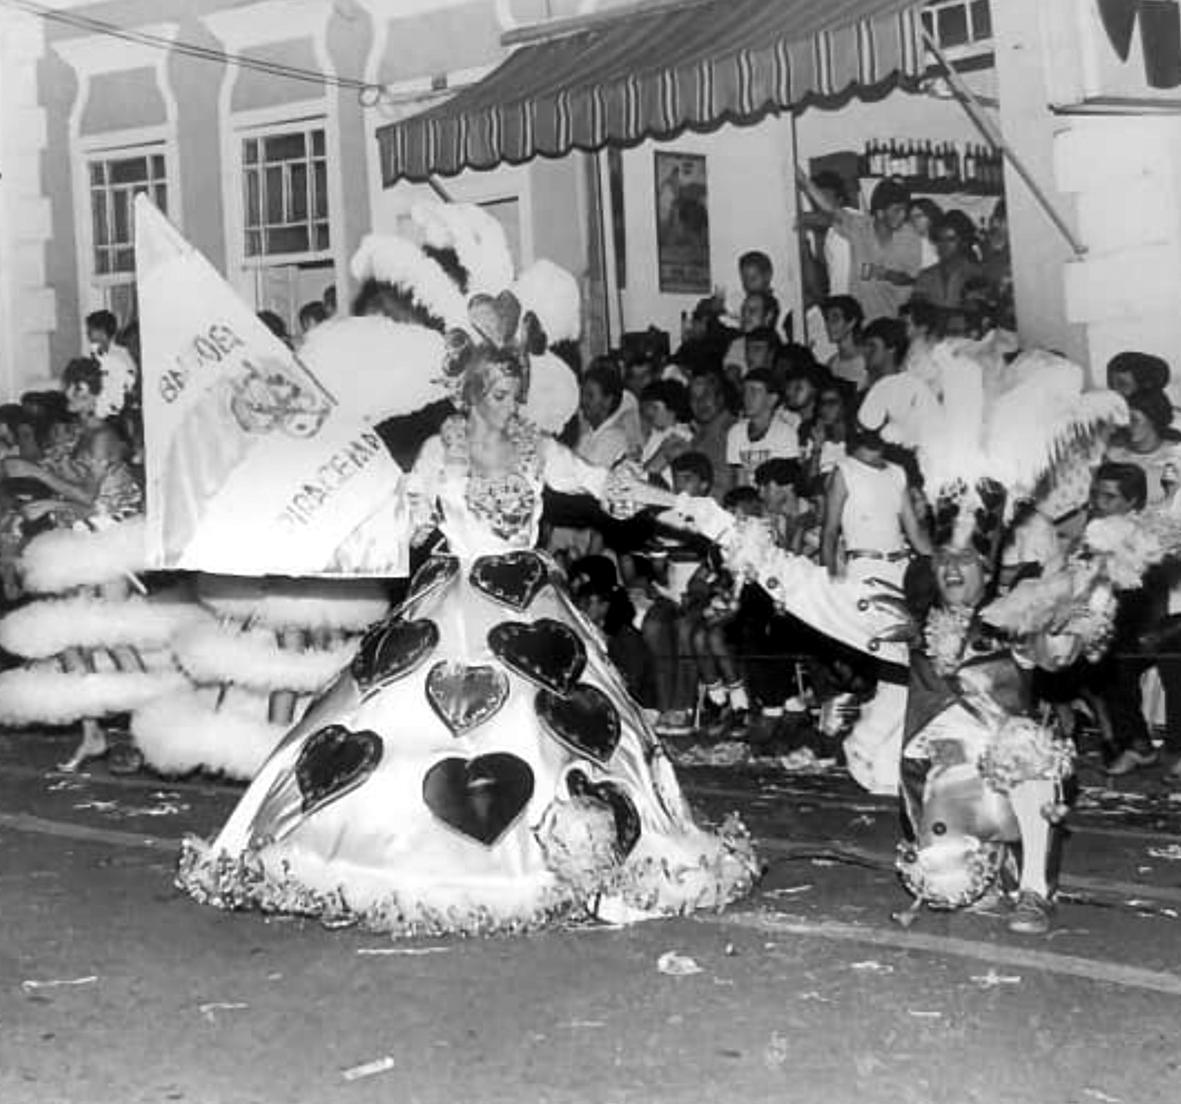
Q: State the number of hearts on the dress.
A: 9